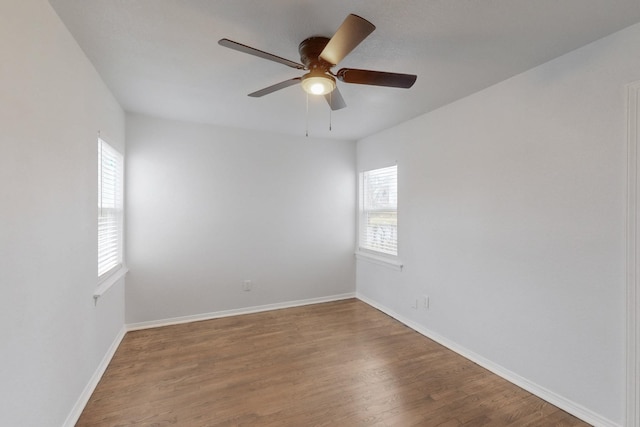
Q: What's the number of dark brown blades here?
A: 1